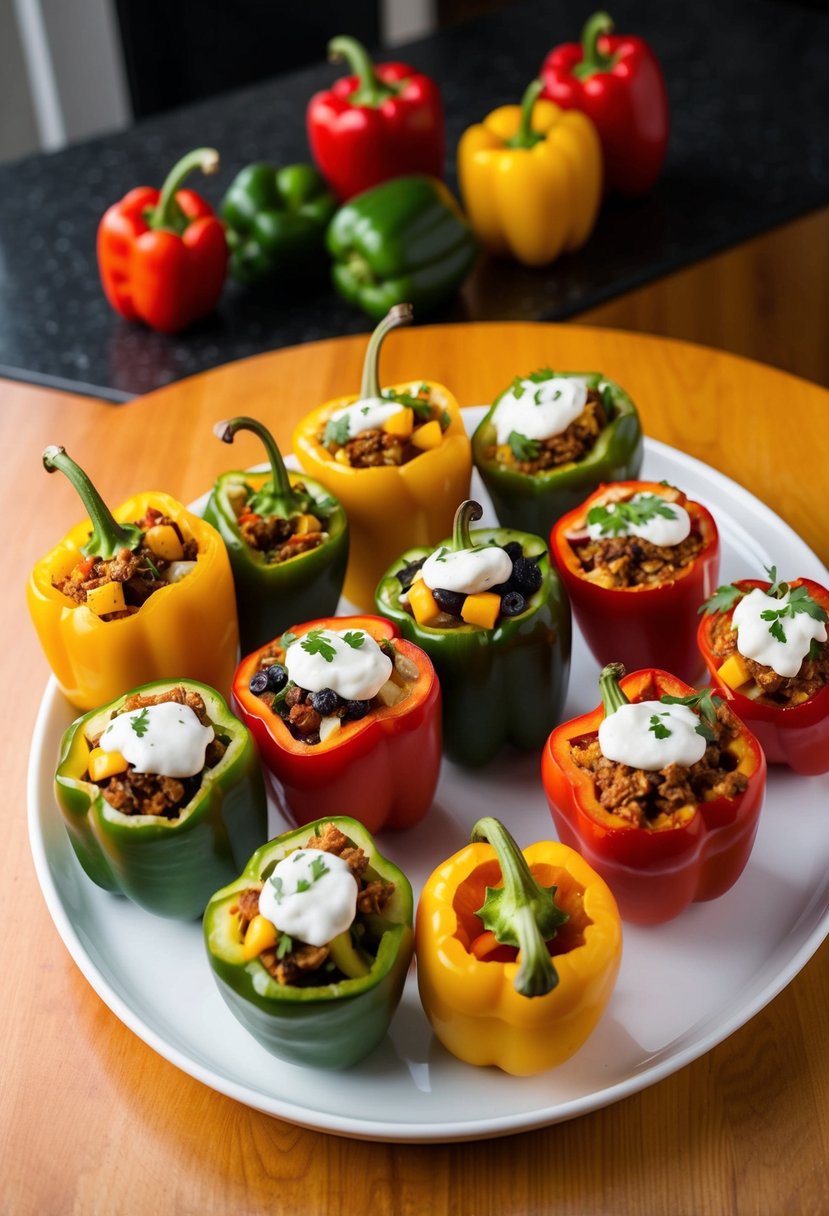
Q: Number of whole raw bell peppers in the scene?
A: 6